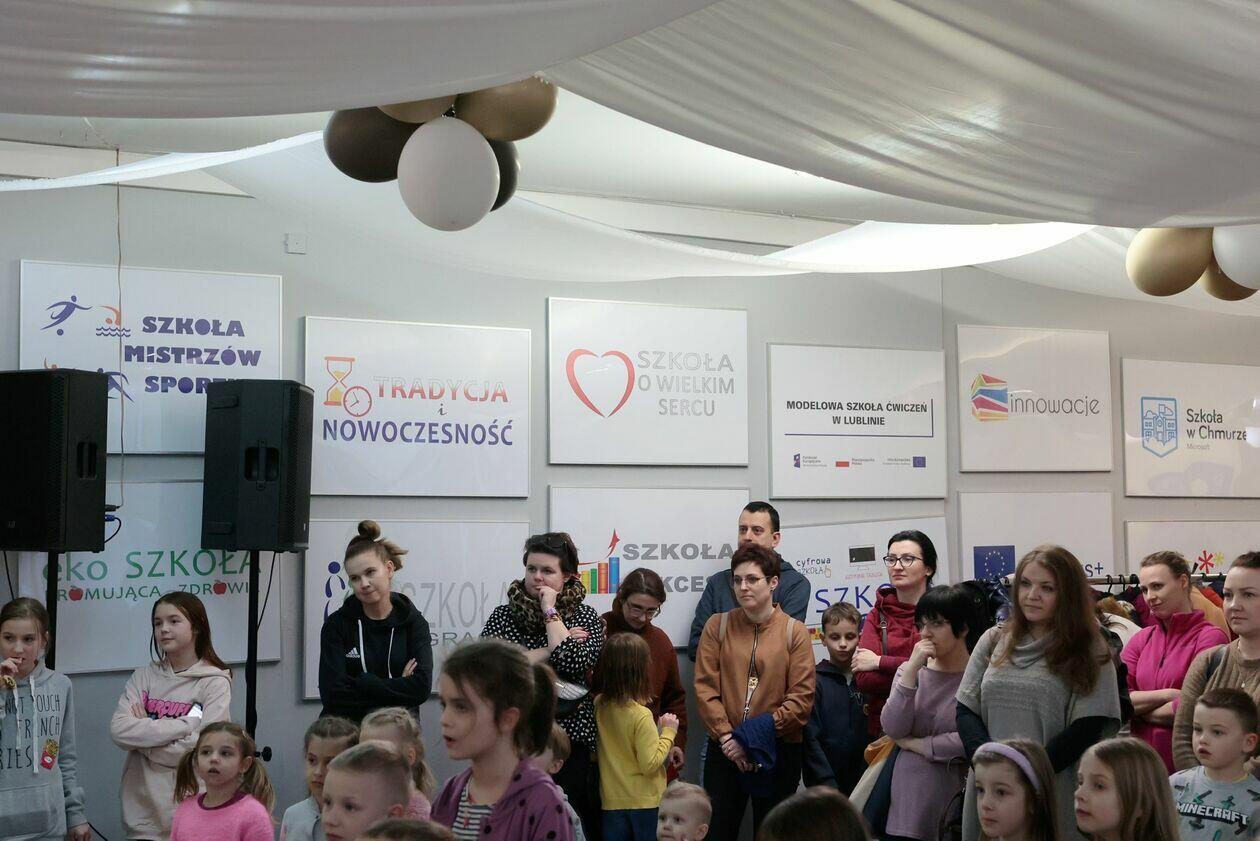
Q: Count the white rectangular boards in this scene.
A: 12